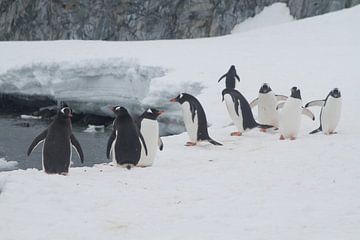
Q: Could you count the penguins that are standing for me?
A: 9